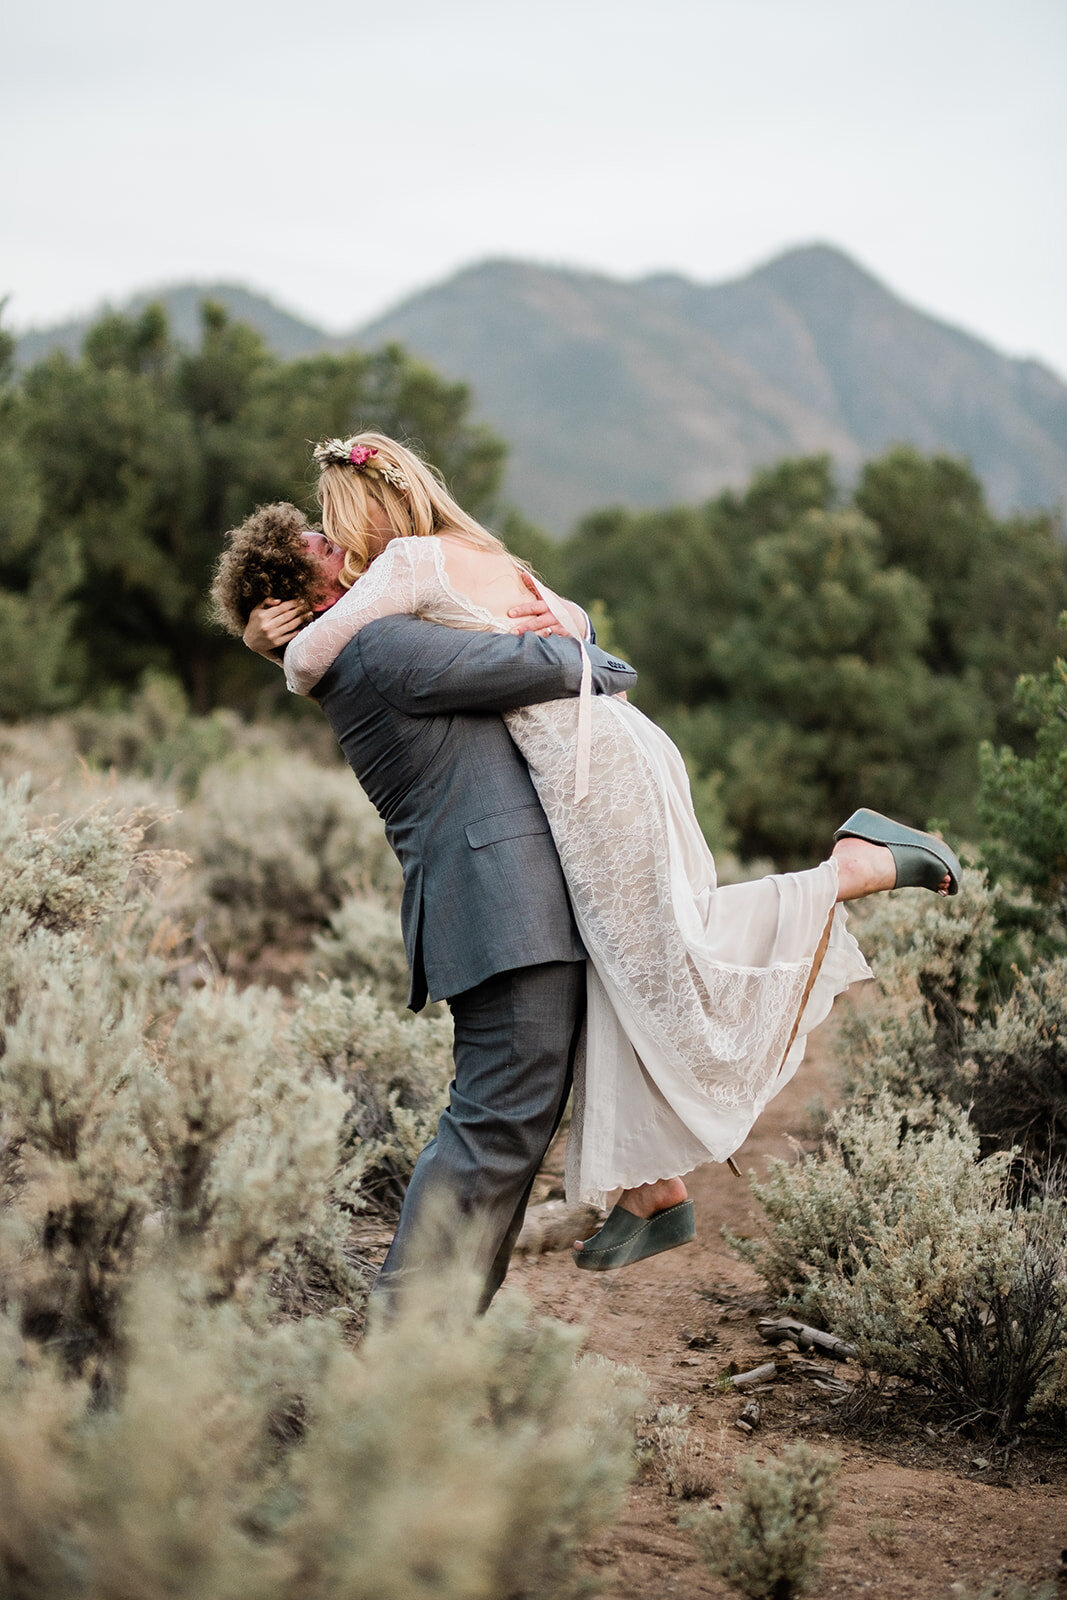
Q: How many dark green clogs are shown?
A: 2